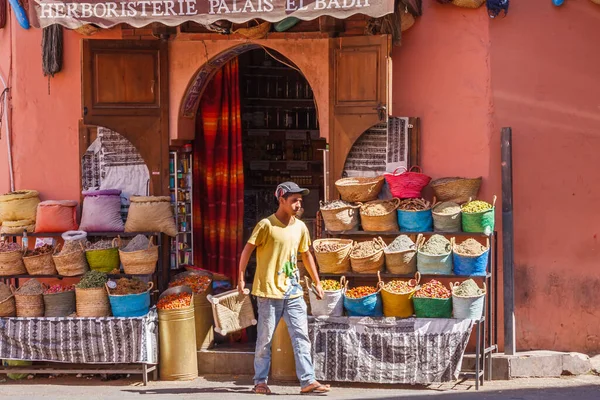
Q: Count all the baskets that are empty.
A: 3